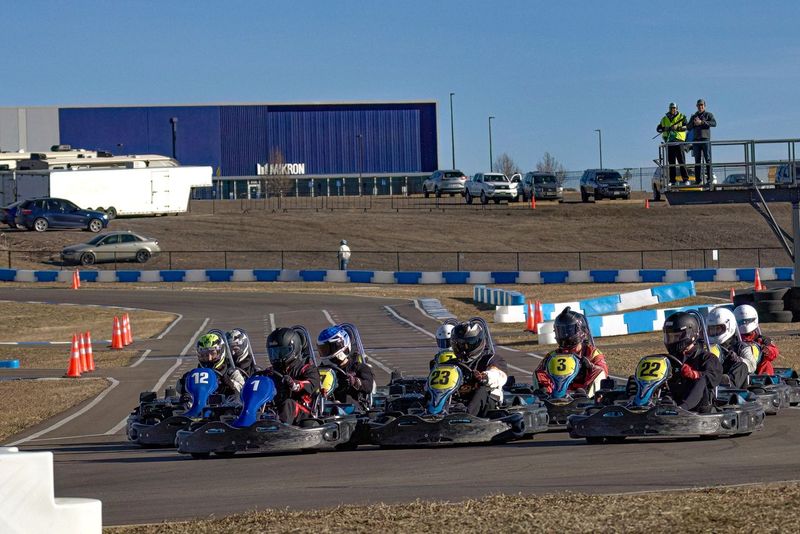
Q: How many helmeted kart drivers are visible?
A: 10